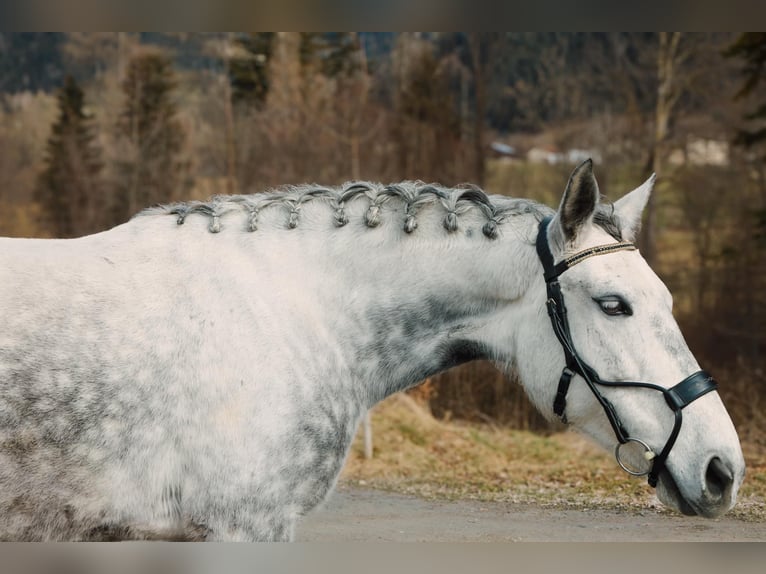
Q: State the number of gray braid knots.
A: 9